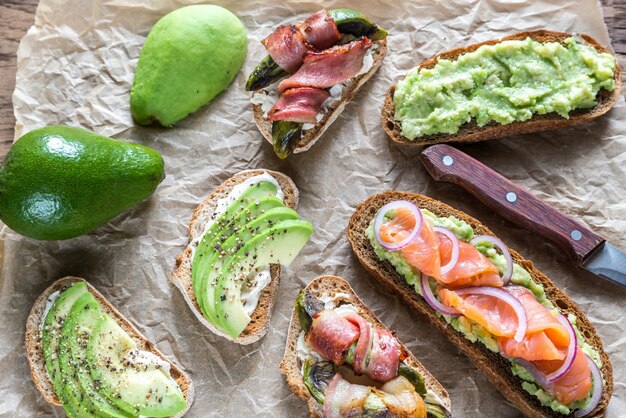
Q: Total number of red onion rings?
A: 7